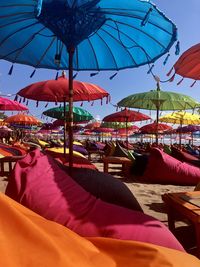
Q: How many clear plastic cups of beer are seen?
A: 0